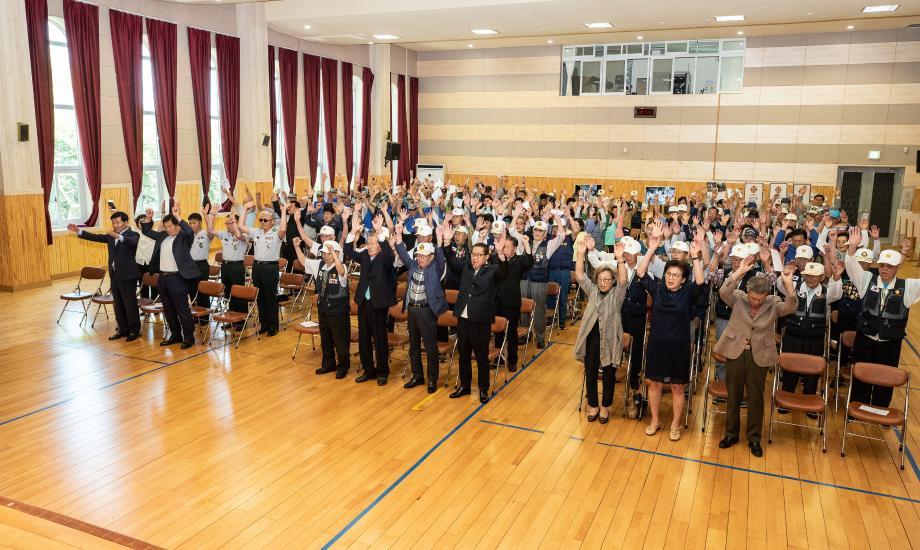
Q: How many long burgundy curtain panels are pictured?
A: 14